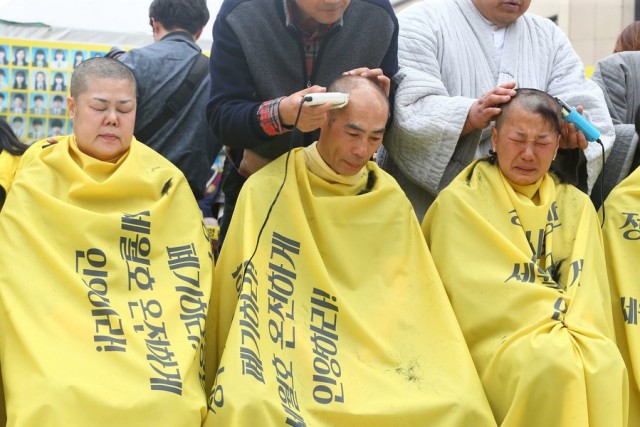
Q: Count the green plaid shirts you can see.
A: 0